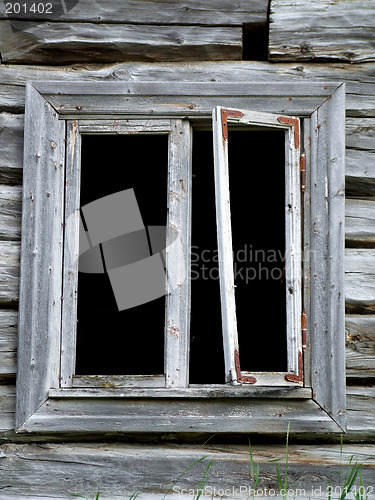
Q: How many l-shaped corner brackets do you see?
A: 4